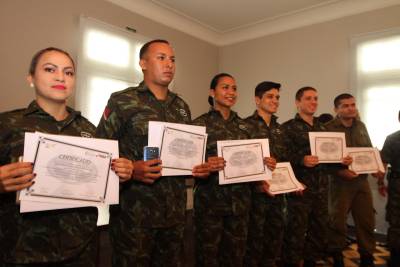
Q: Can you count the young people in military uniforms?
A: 6